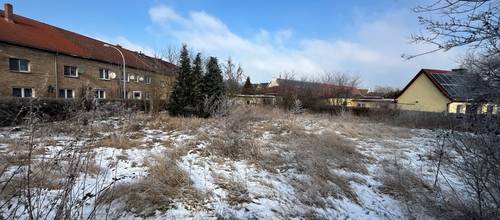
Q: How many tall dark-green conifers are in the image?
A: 3